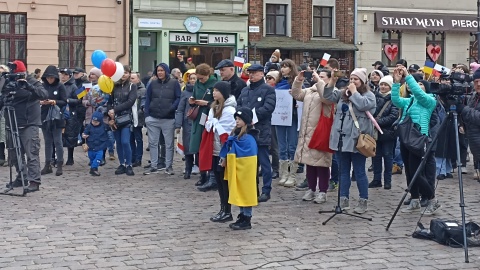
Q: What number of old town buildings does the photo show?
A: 4